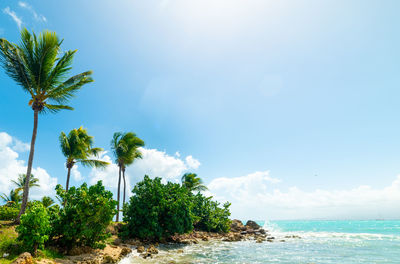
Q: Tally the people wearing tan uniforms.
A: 0